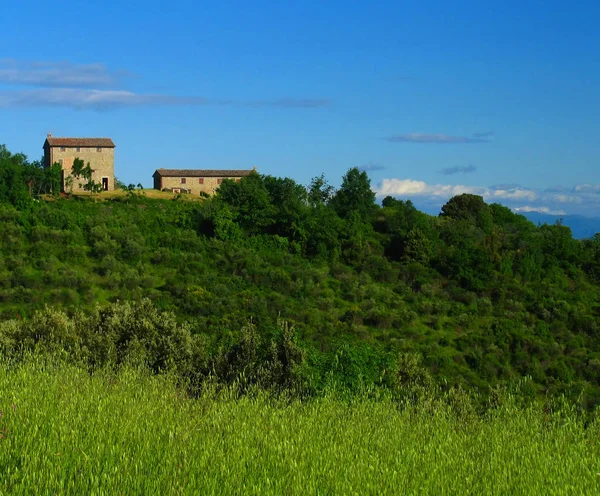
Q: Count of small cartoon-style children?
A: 0